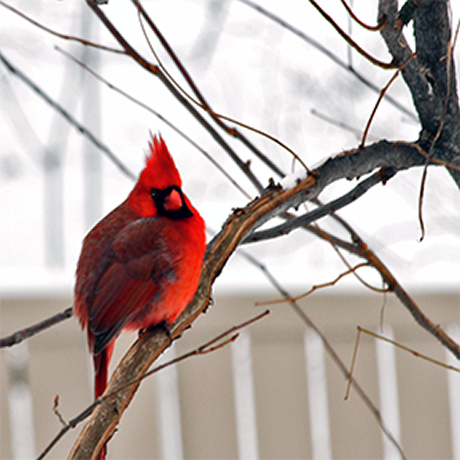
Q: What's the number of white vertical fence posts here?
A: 6